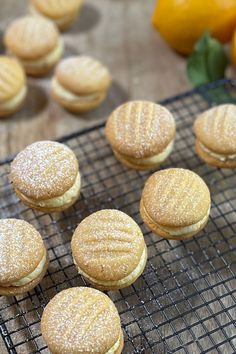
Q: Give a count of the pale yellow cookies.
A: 11